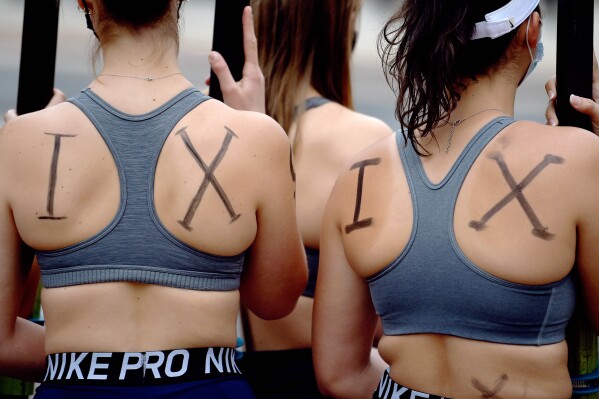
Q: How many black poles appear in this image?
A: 3